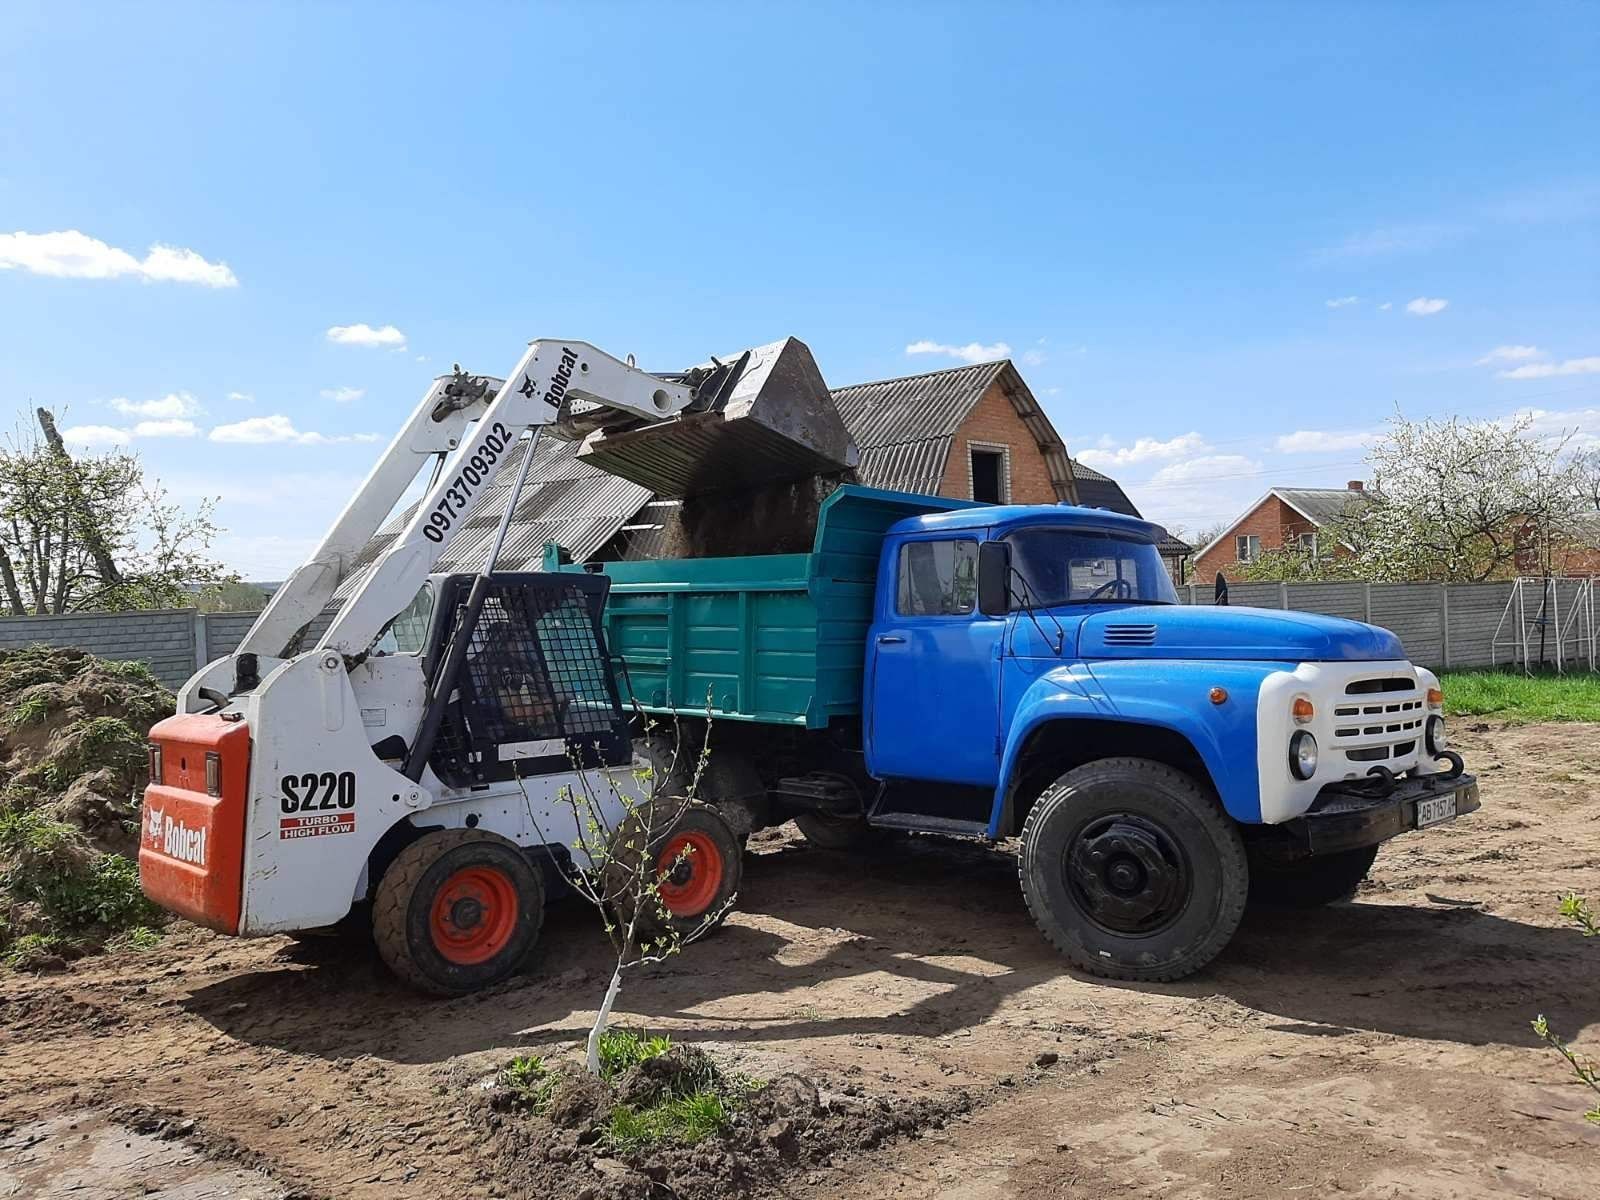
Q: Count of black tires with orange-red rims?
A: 2